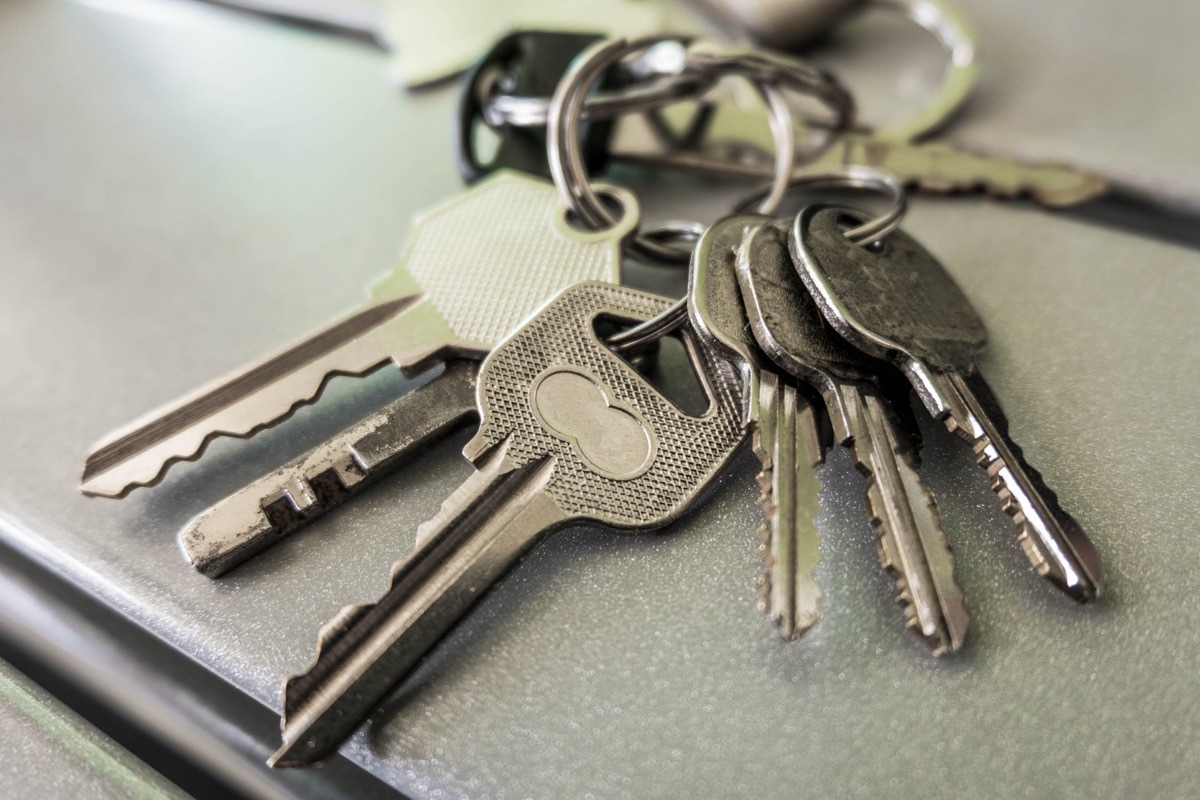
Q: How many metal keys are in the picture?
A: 7